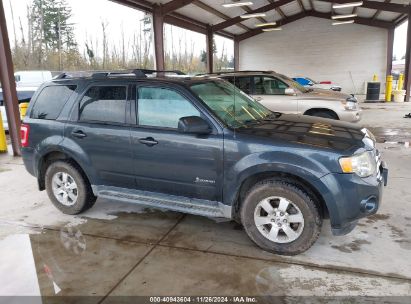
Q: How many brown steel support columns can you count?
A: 6